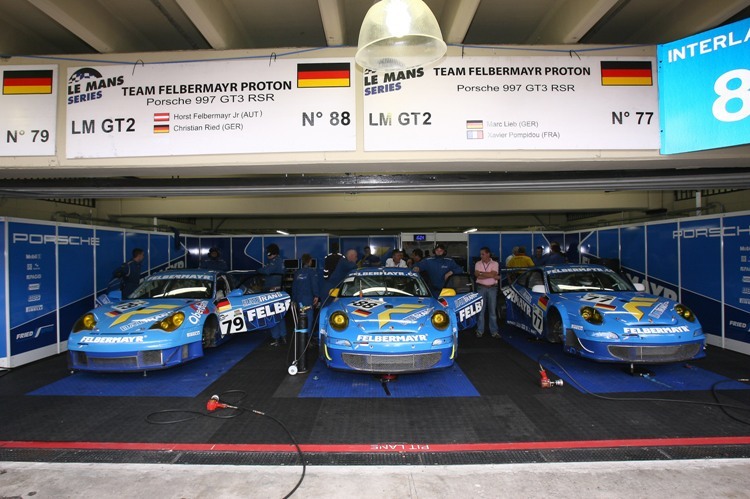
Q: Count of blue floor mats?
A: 3